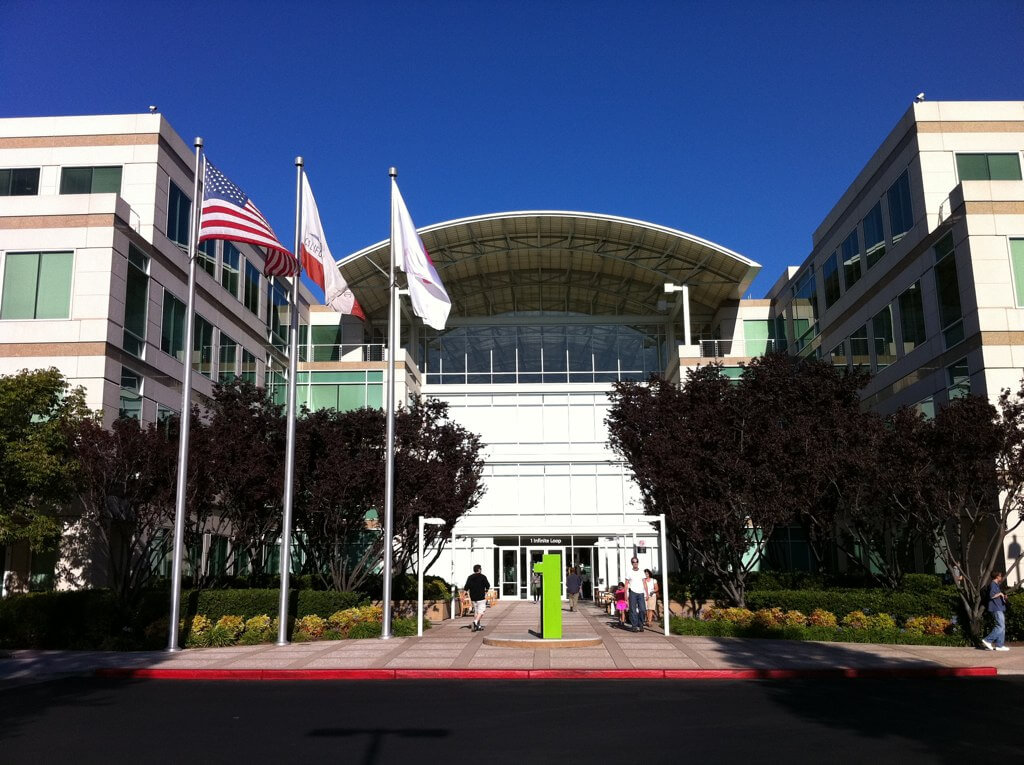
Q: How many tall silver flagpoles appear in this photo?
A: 3